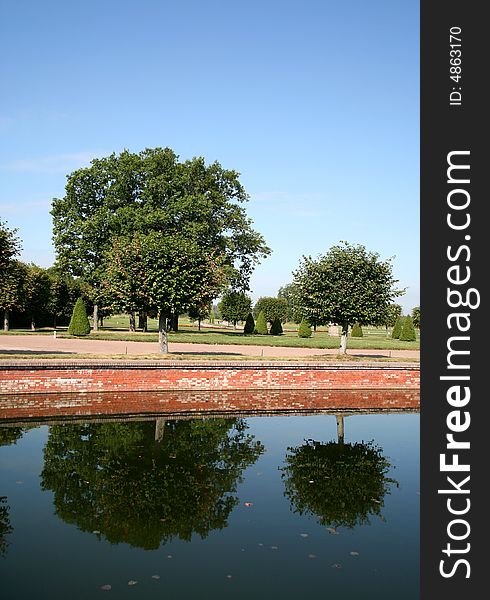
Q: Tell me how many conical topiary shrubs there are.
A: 8